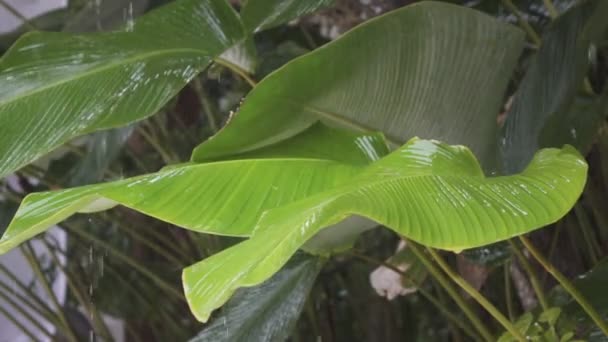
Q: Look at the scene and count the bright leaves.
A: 2